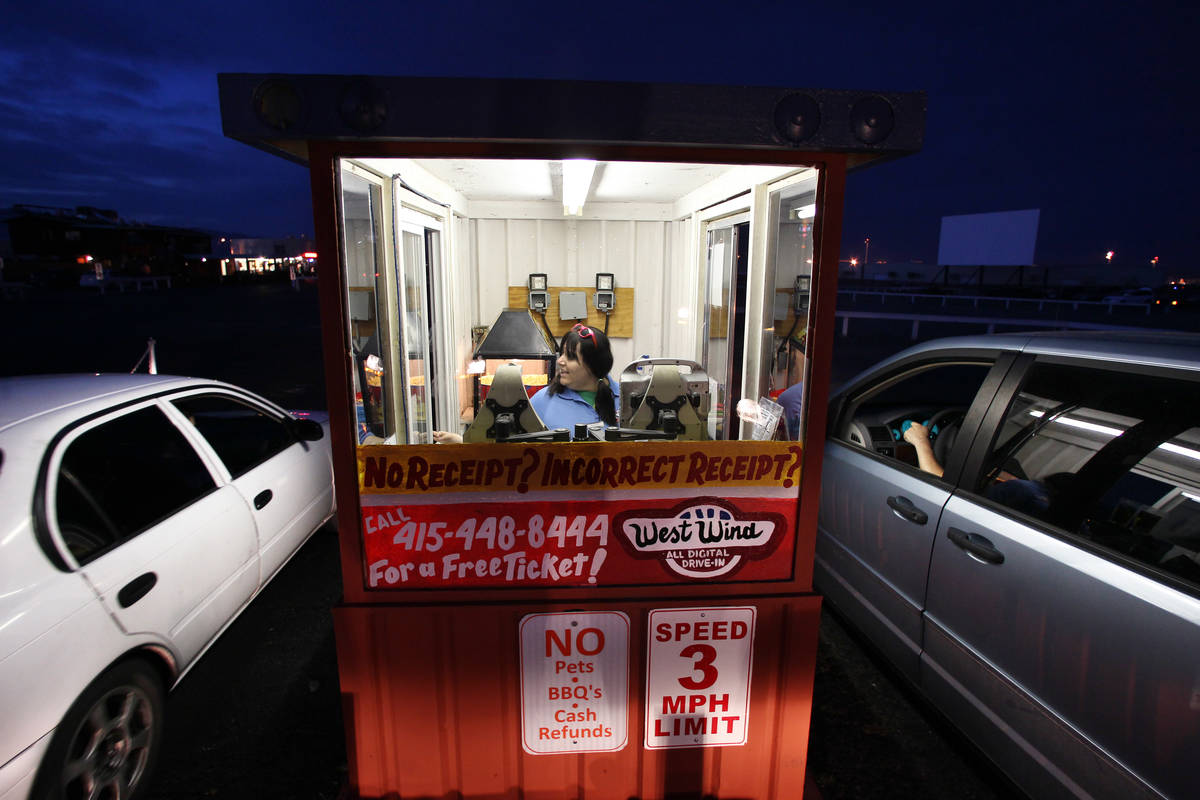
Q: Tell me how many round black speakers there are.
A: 4